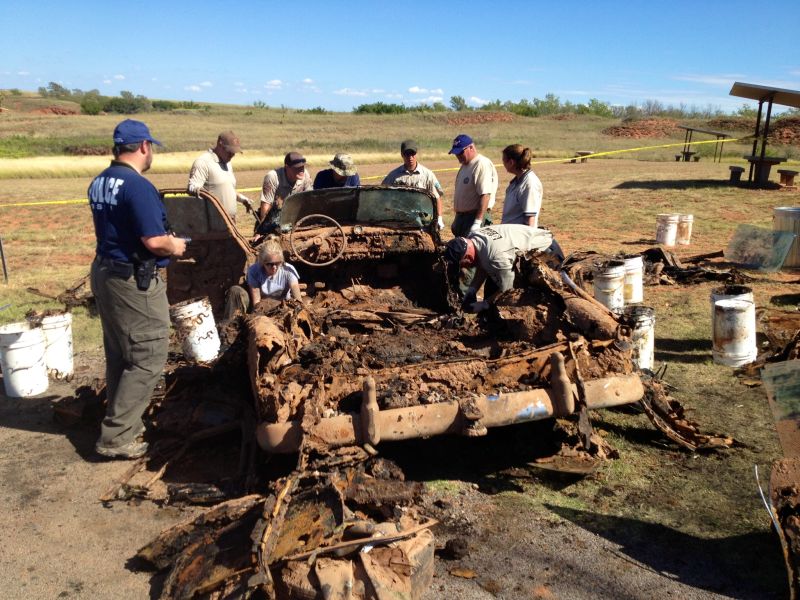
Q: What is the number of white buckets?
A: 10